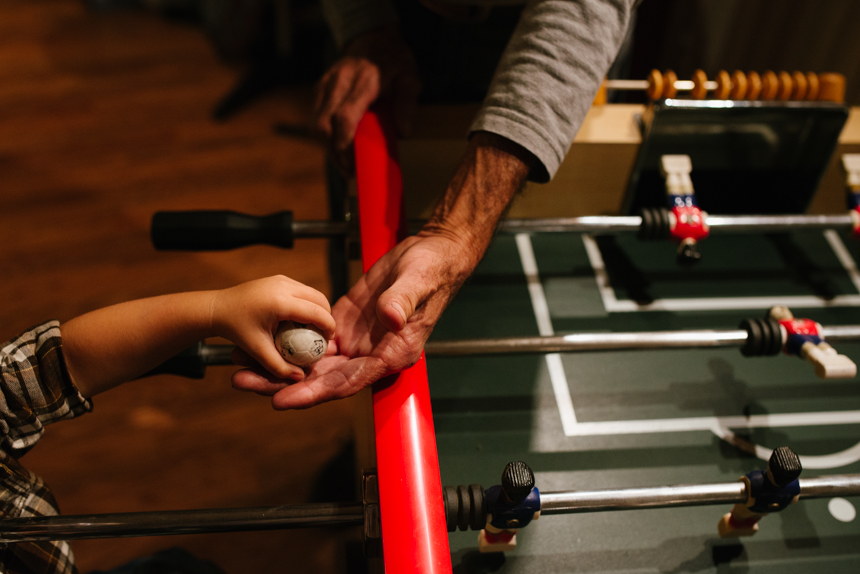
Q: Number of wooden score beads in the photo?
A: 10